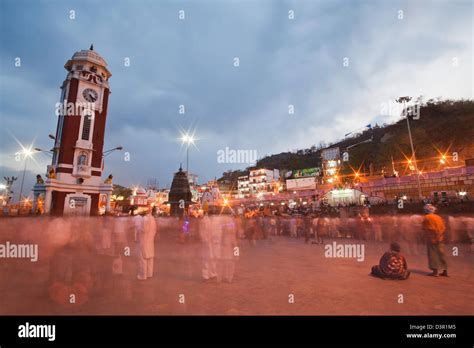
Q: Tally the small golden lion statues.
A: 3